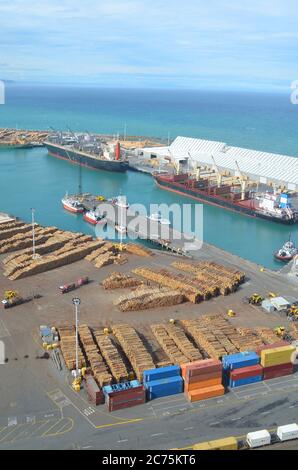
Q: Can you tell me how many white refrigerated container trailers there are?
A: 2